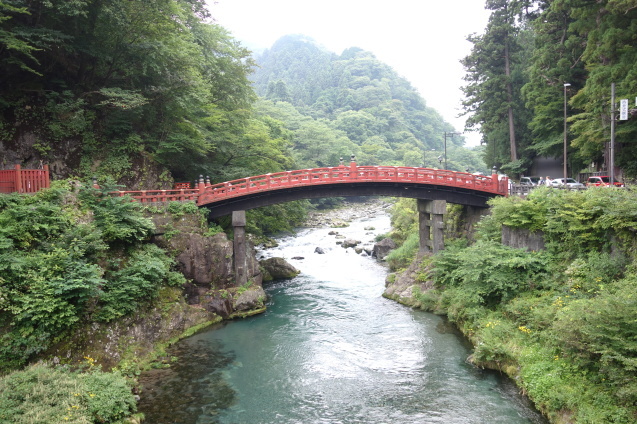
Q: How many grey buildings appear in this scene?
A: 0